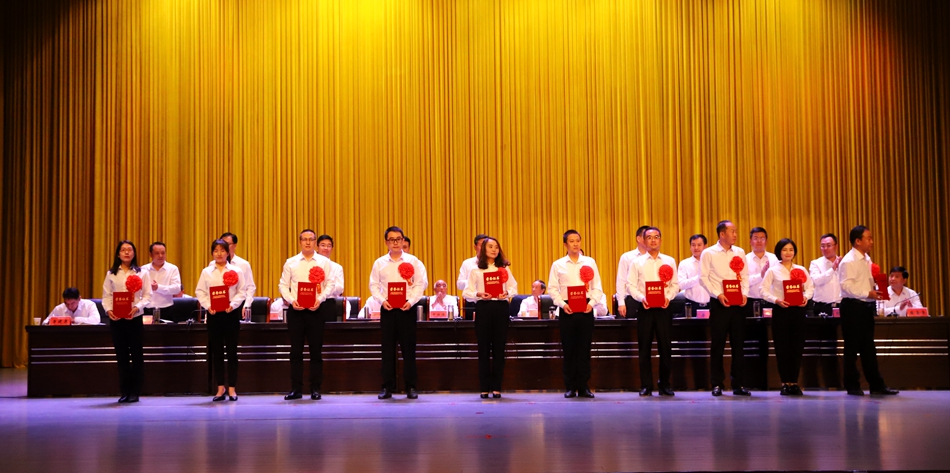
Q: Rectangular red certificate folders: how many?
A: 10